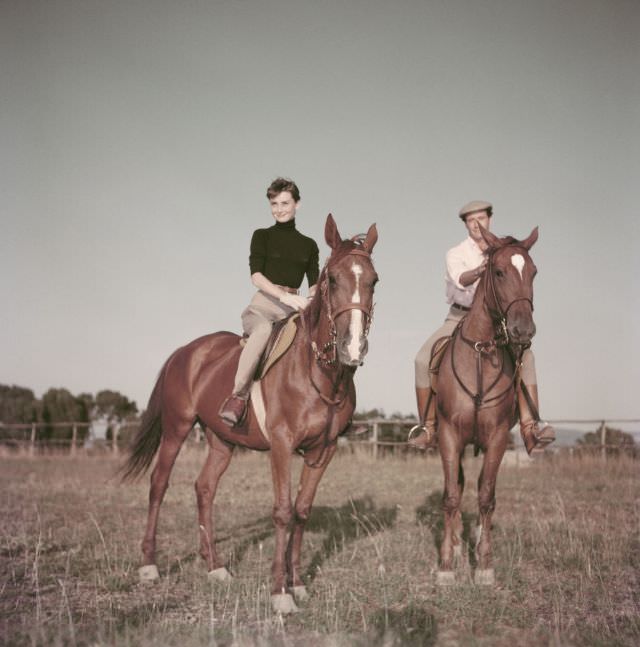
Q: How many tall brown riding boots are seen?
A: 2